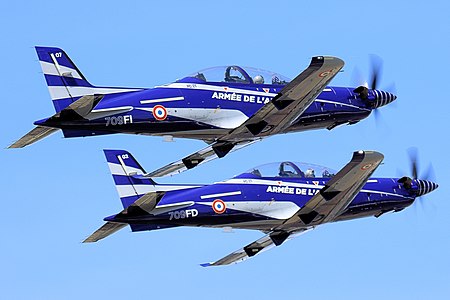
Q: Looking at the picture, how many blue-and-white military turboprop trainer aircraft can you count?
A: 2